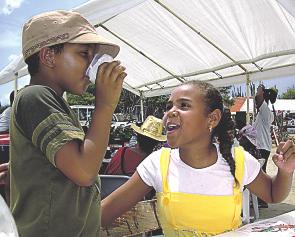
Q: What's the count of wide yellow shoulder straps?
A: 2